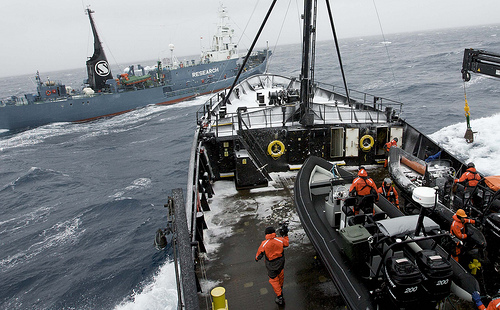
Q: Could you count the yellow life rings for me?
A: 2